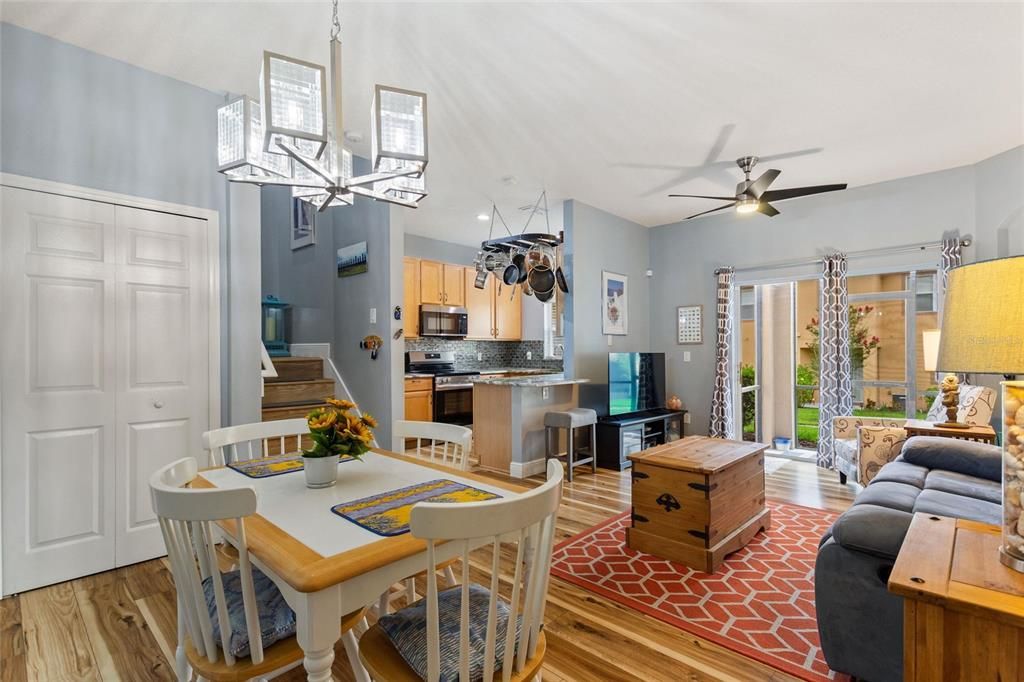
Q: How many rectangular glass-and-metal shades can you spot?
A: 5